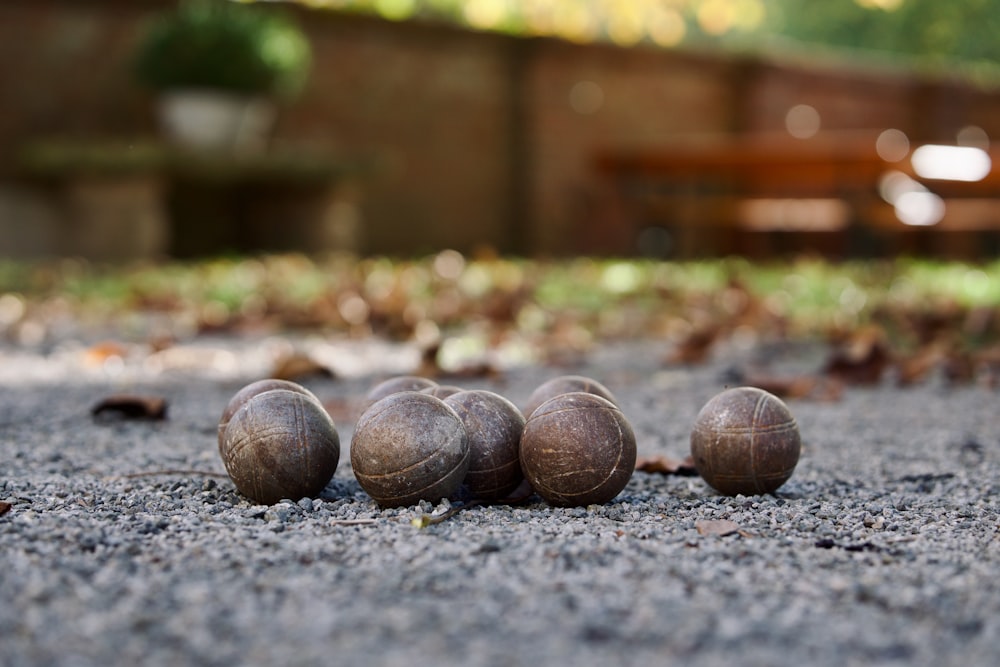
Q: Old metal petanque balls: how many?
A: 9